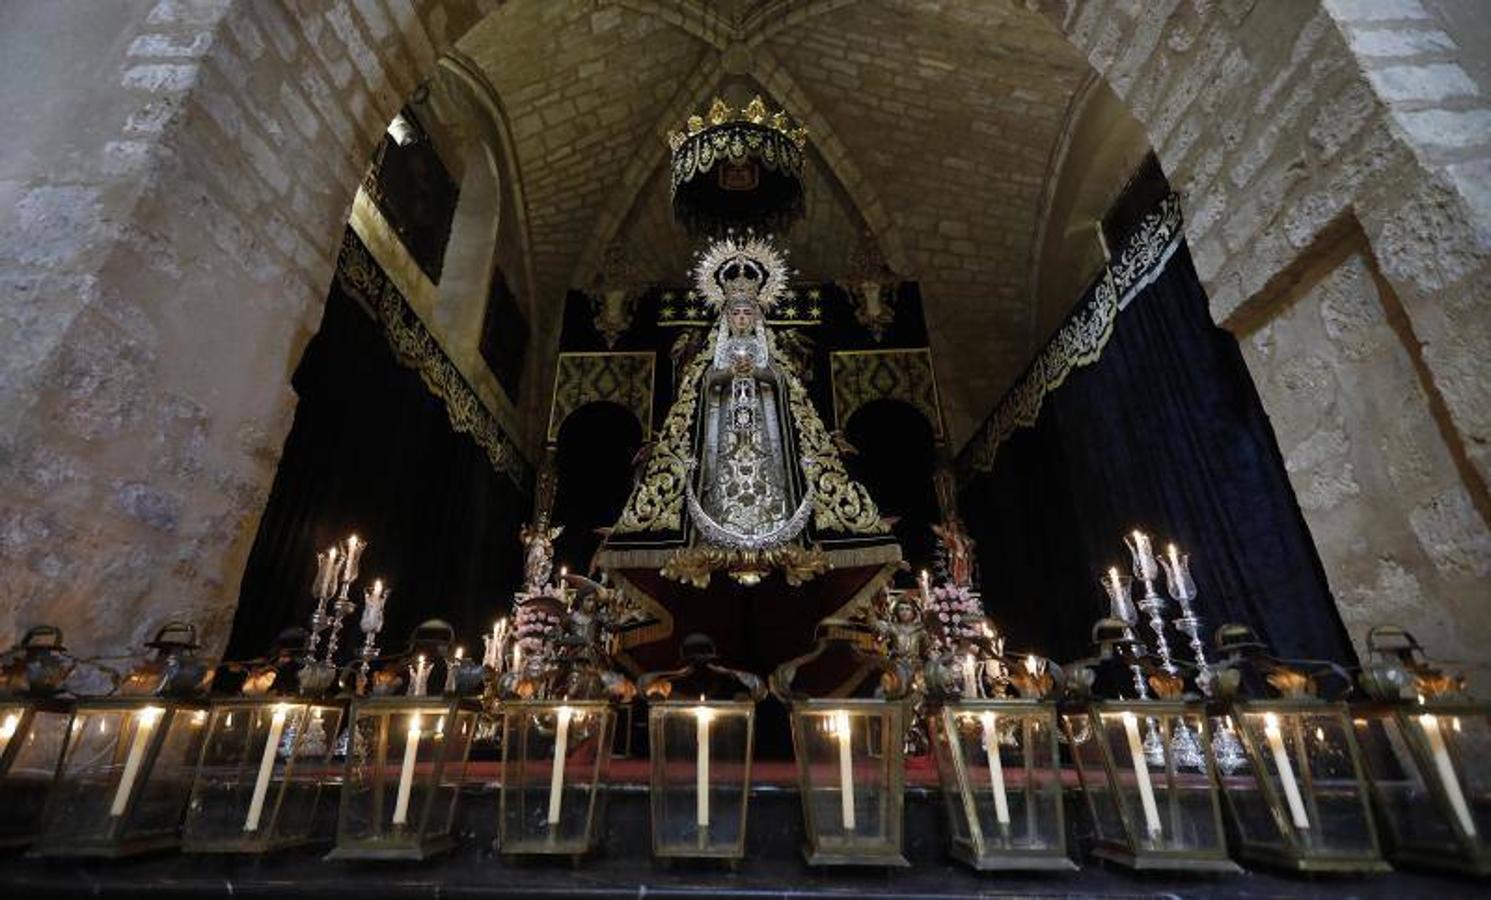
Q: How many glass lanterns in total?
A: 11